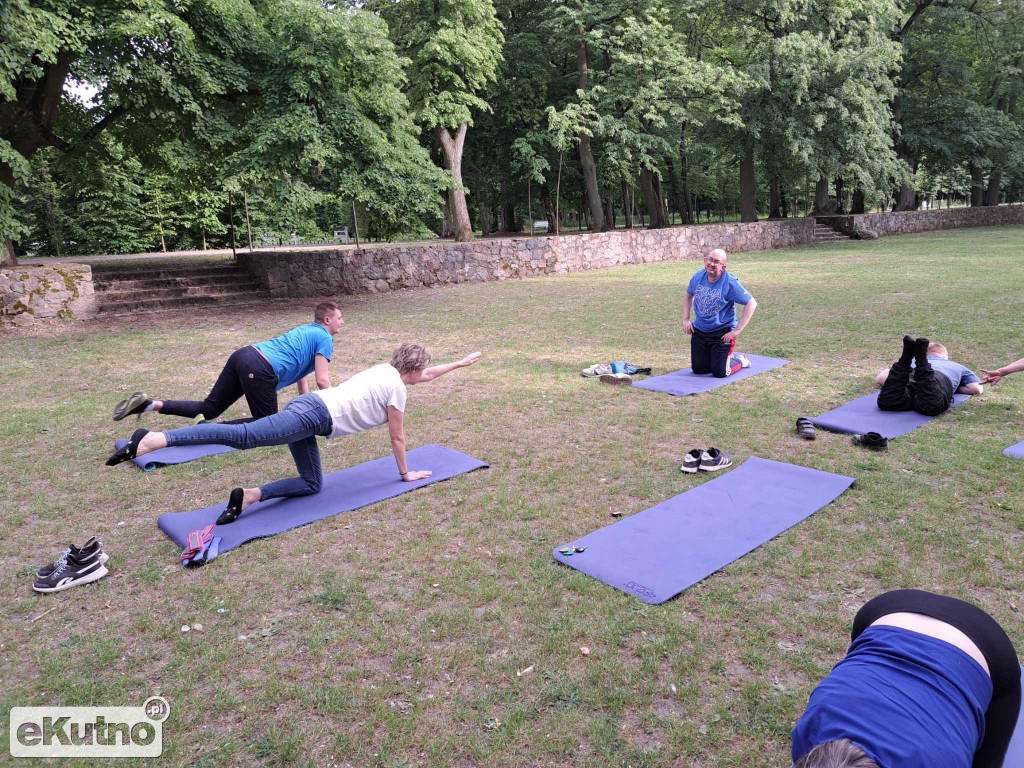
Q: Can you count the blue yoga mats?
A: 7